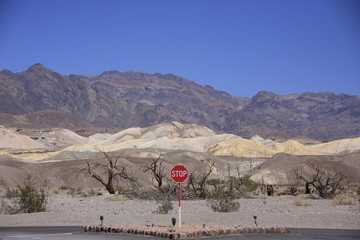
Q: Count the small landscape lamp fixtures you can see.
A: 3